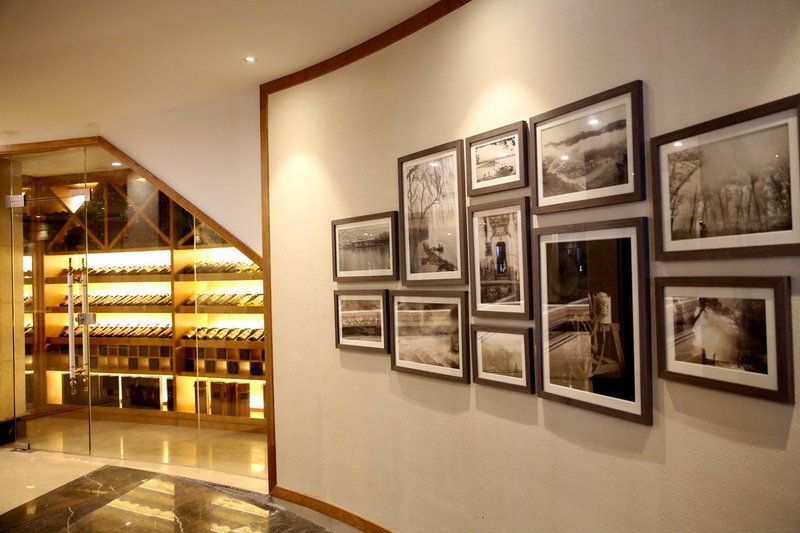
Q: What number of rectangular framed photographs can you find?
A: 11